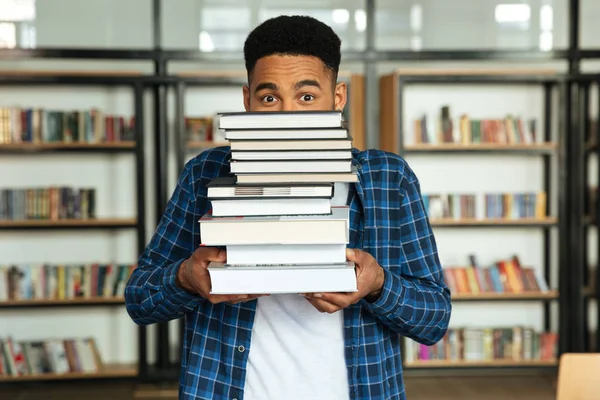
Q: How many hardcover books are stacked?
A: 11